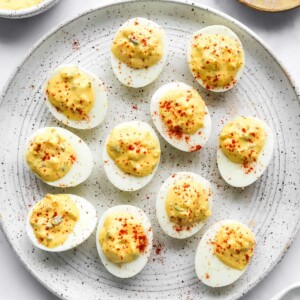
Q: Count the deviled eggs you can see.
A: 11